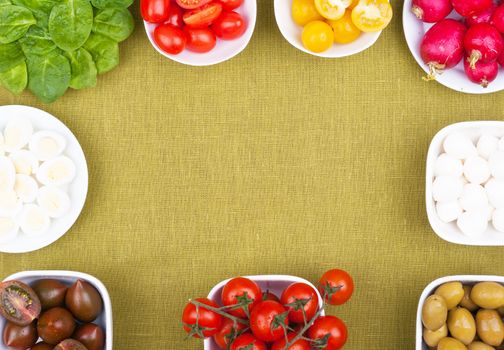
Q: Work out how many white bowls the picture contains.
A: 8